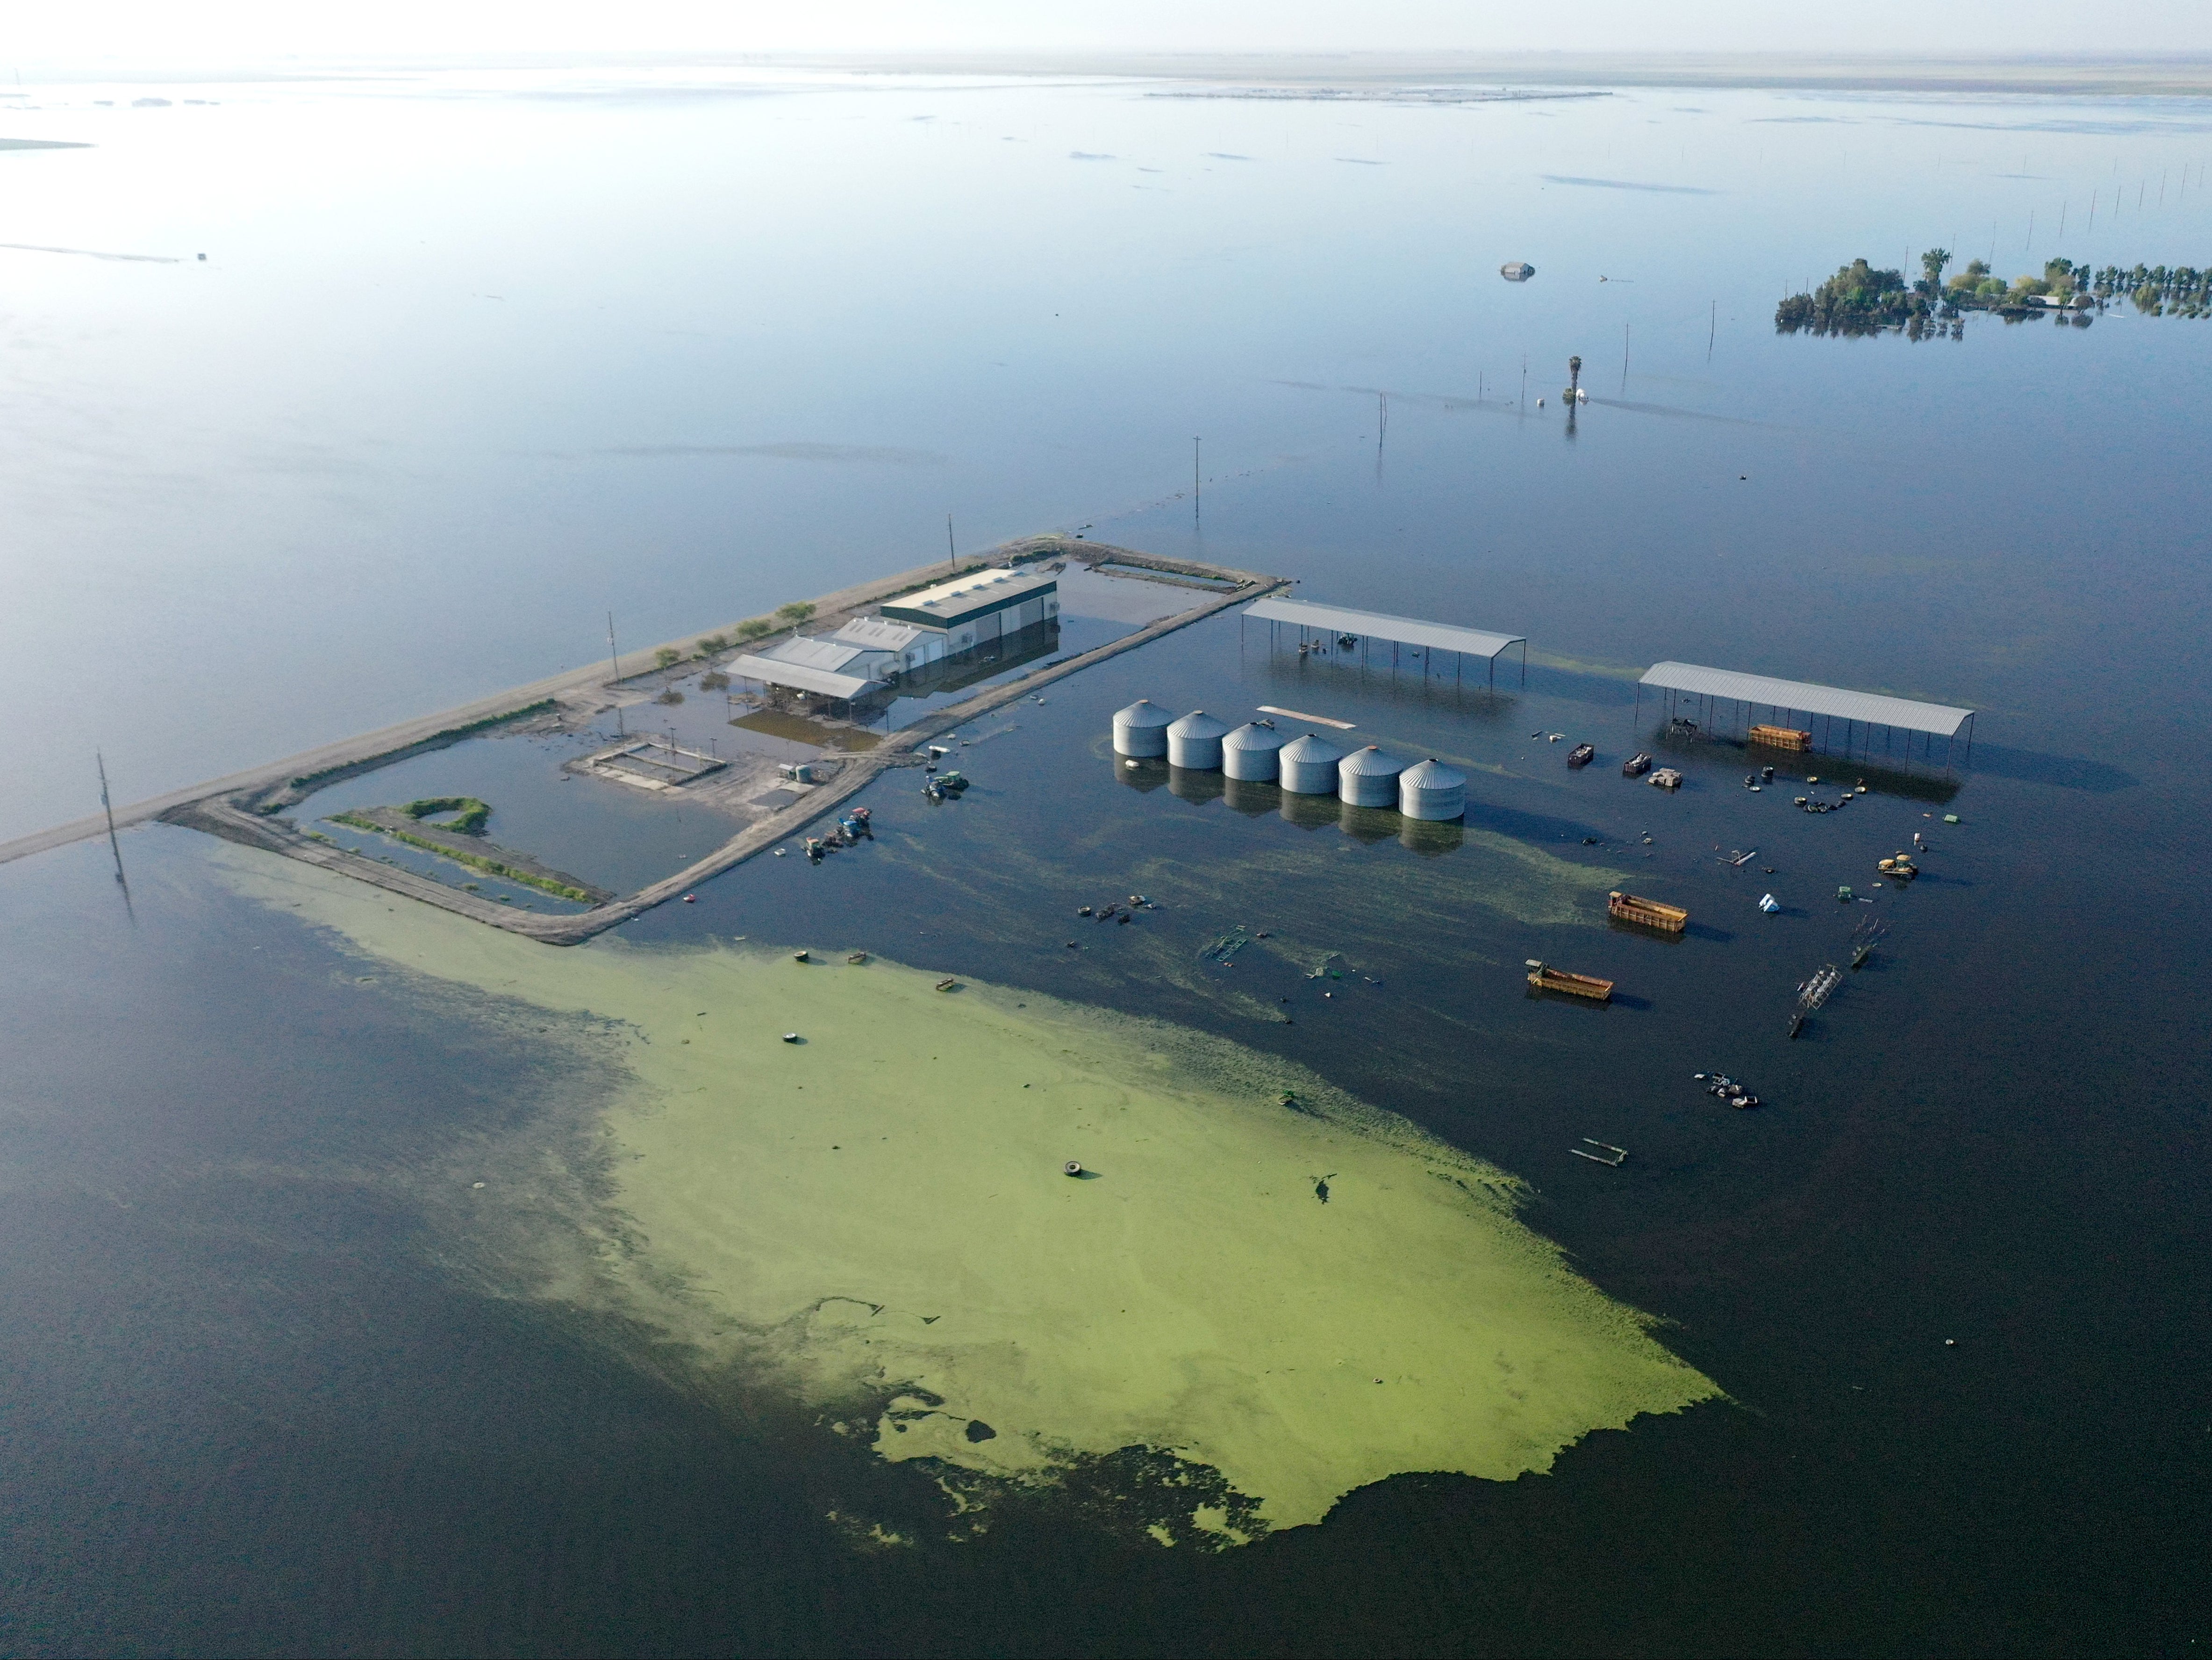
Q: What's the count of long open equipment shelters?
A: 2